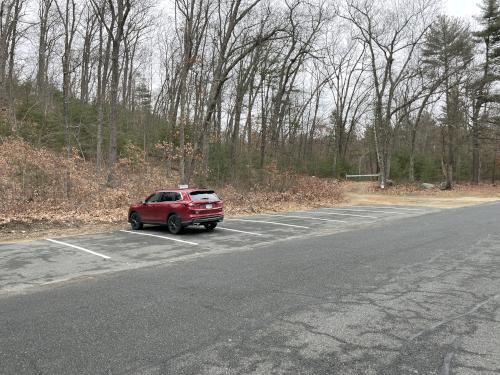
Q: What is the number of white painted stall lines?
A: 8